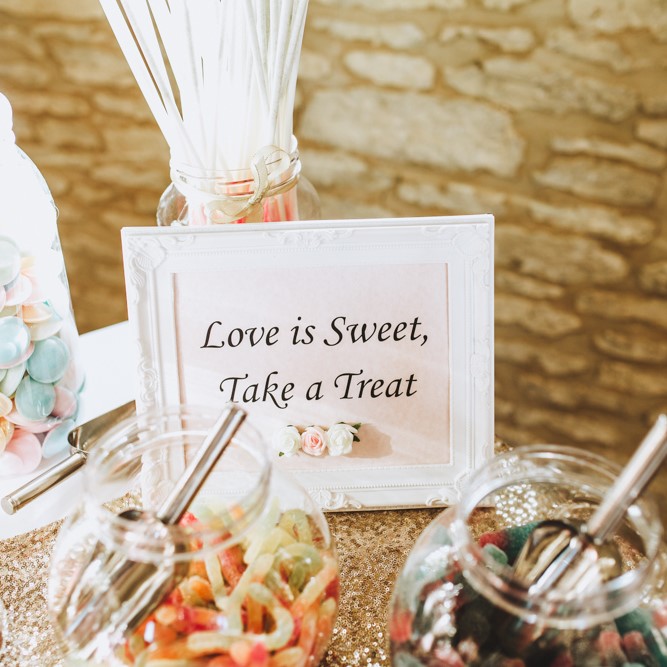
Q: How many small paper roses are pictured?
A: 3